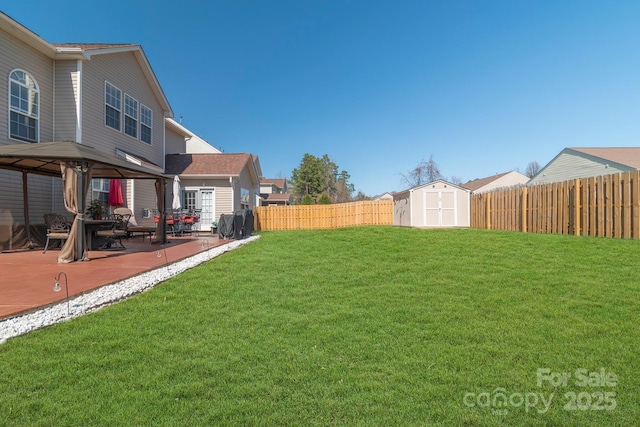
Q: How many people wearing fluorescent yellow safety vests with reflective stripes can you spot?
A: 0